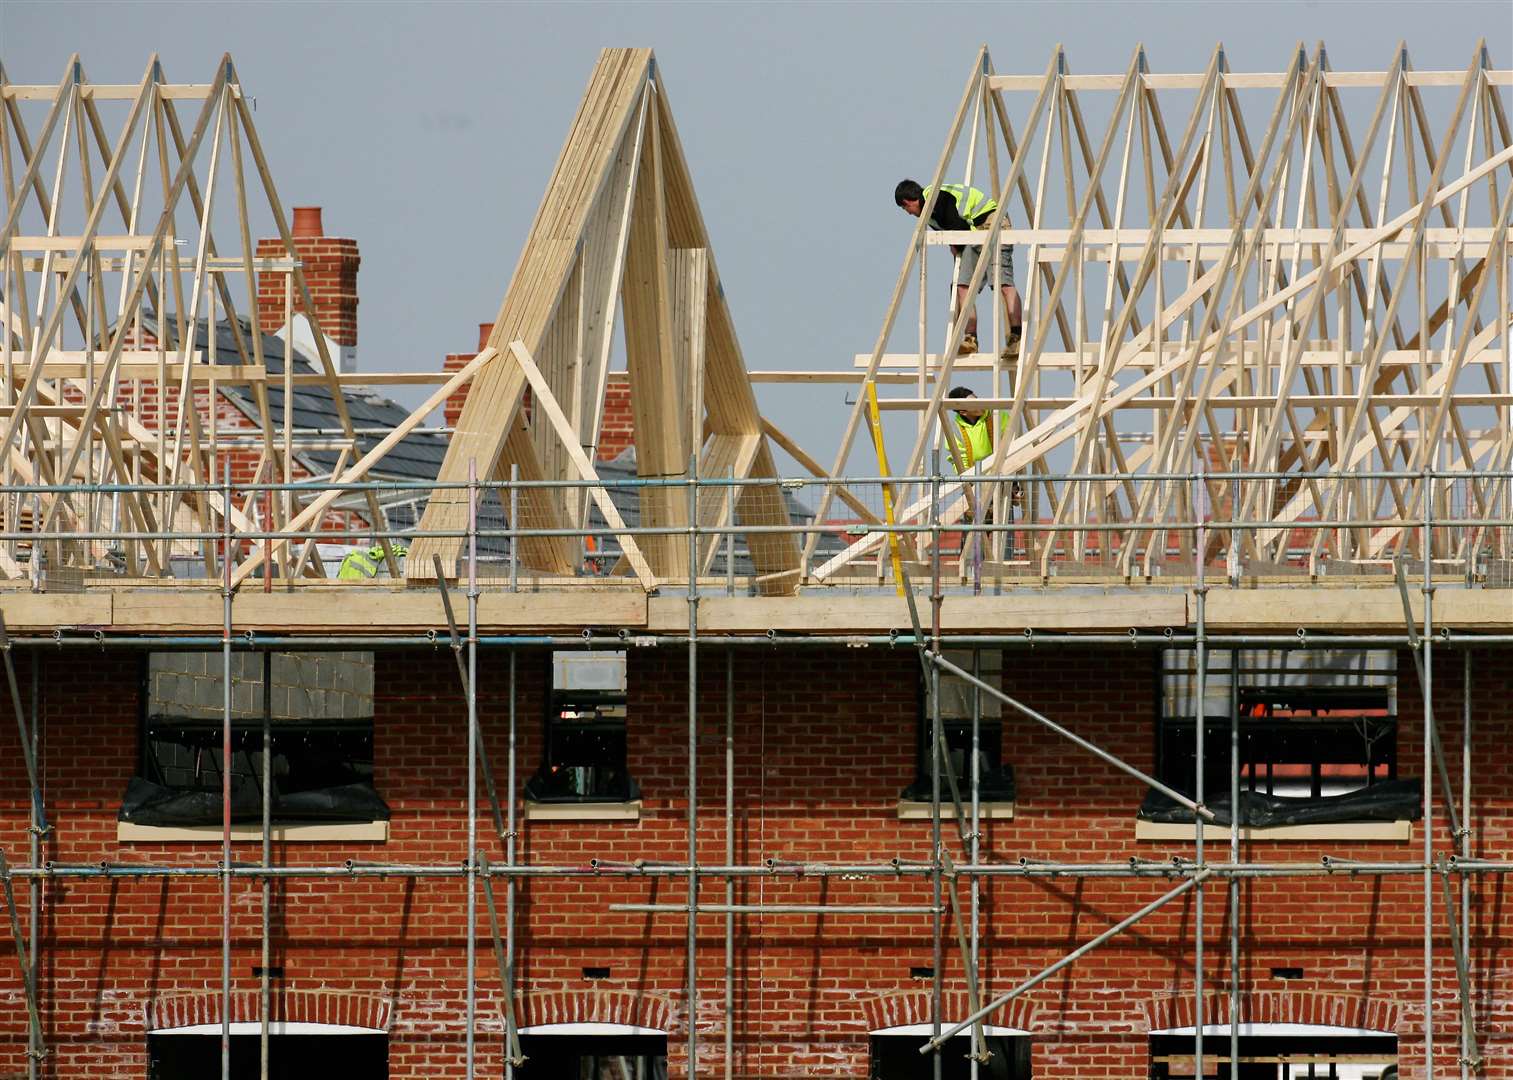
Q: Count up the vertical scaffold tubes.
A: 13